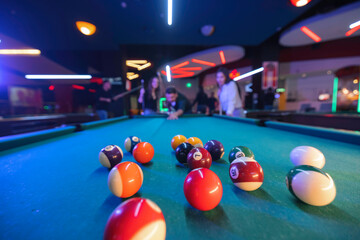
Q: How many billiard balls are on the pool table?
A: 15